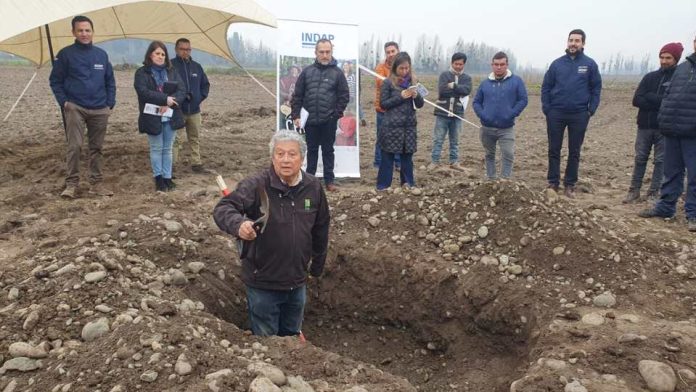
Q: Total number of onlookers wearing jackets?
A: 11